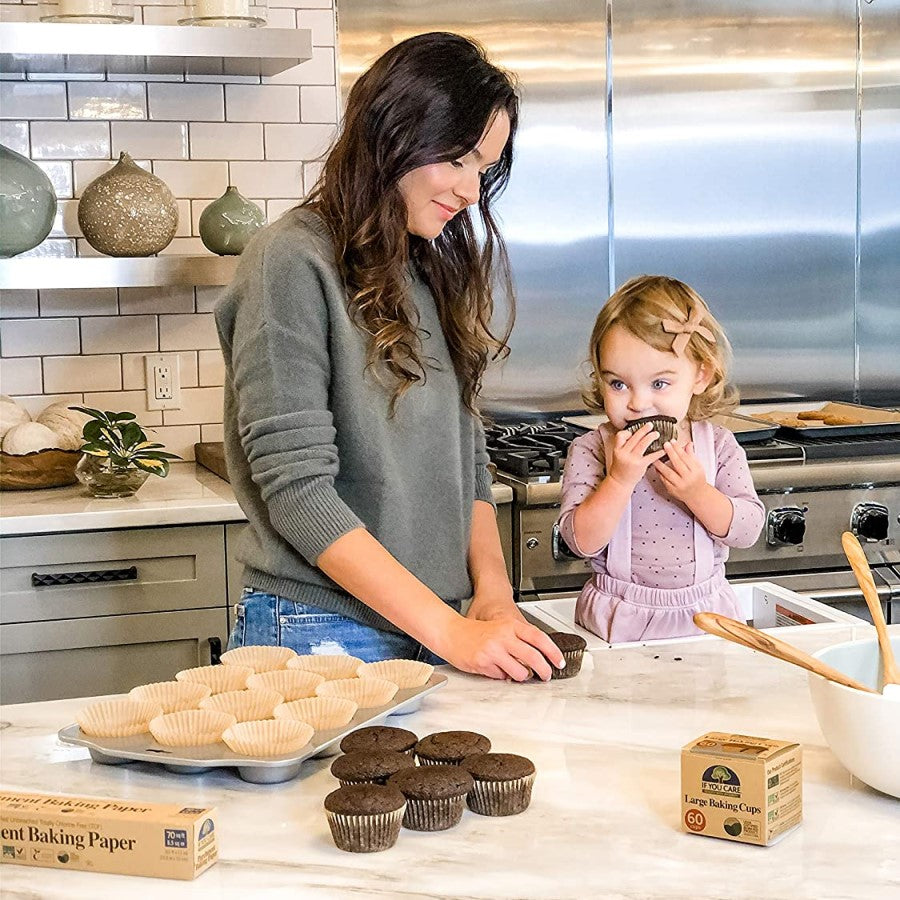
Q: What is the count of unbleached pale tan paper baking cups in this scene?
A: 12